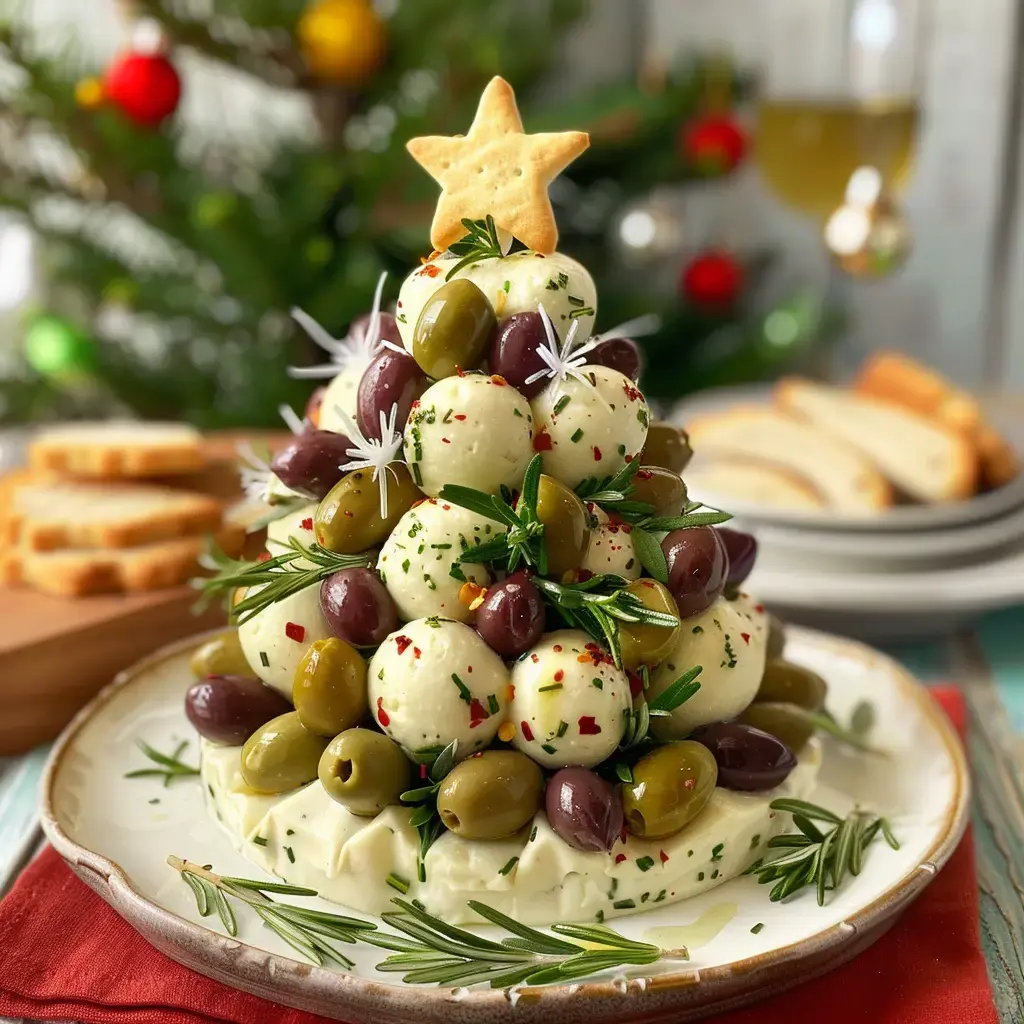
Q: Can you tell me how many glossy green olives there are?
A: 15